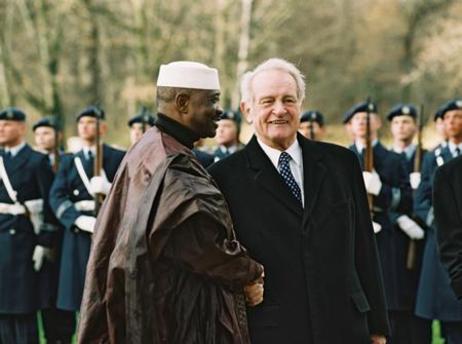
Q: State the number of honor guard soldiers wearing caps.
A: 10